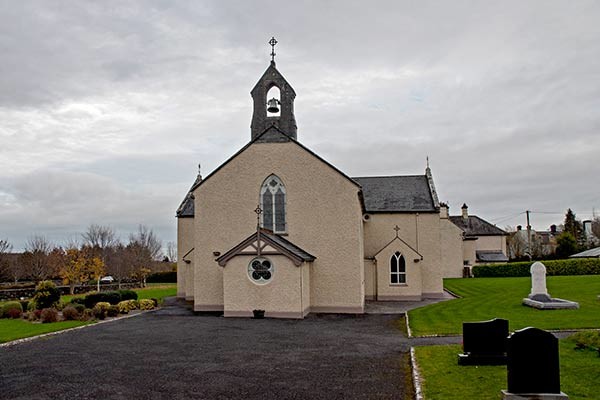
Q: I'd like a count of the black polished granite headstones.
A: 2